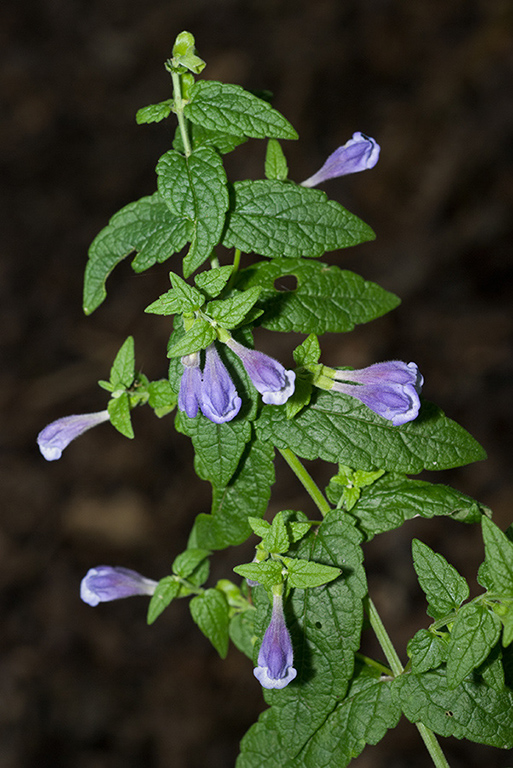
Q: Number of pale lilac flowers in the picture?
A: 9